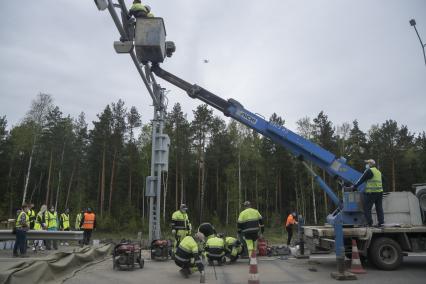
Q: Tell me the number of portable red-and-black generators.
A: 2